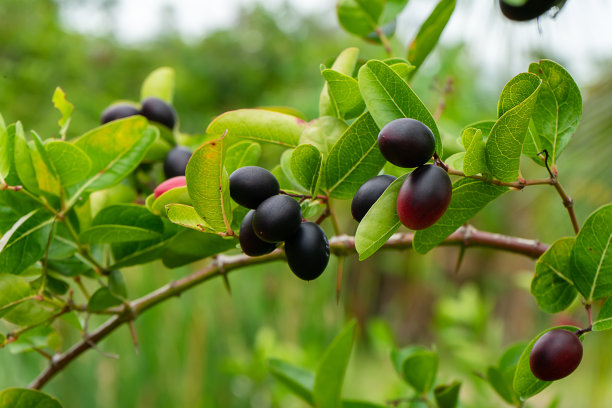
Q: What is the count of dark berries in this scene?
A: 12